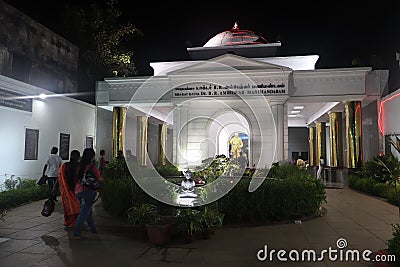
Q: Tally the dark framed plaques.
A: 3